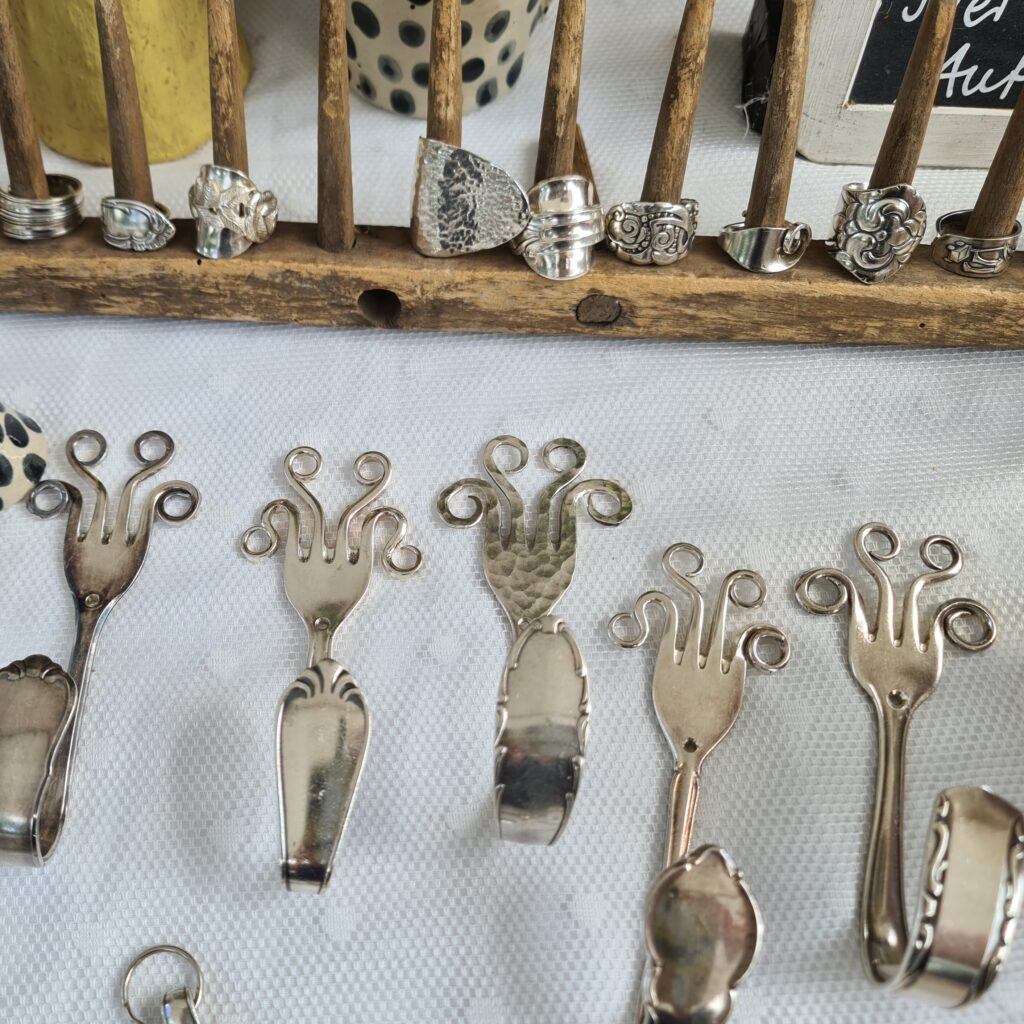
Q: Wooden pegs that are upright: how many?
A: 10